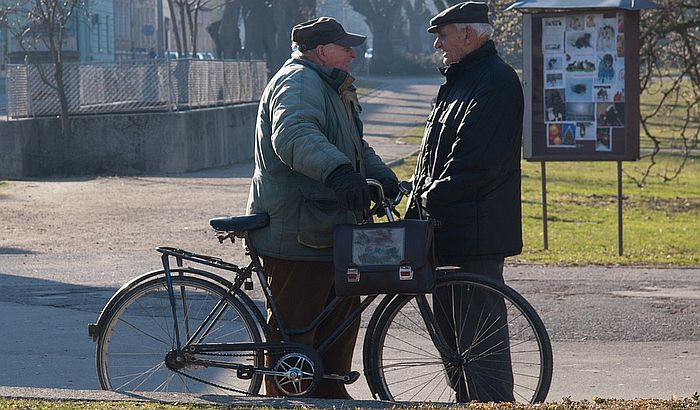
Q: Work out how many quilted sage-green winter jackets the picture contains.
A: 1